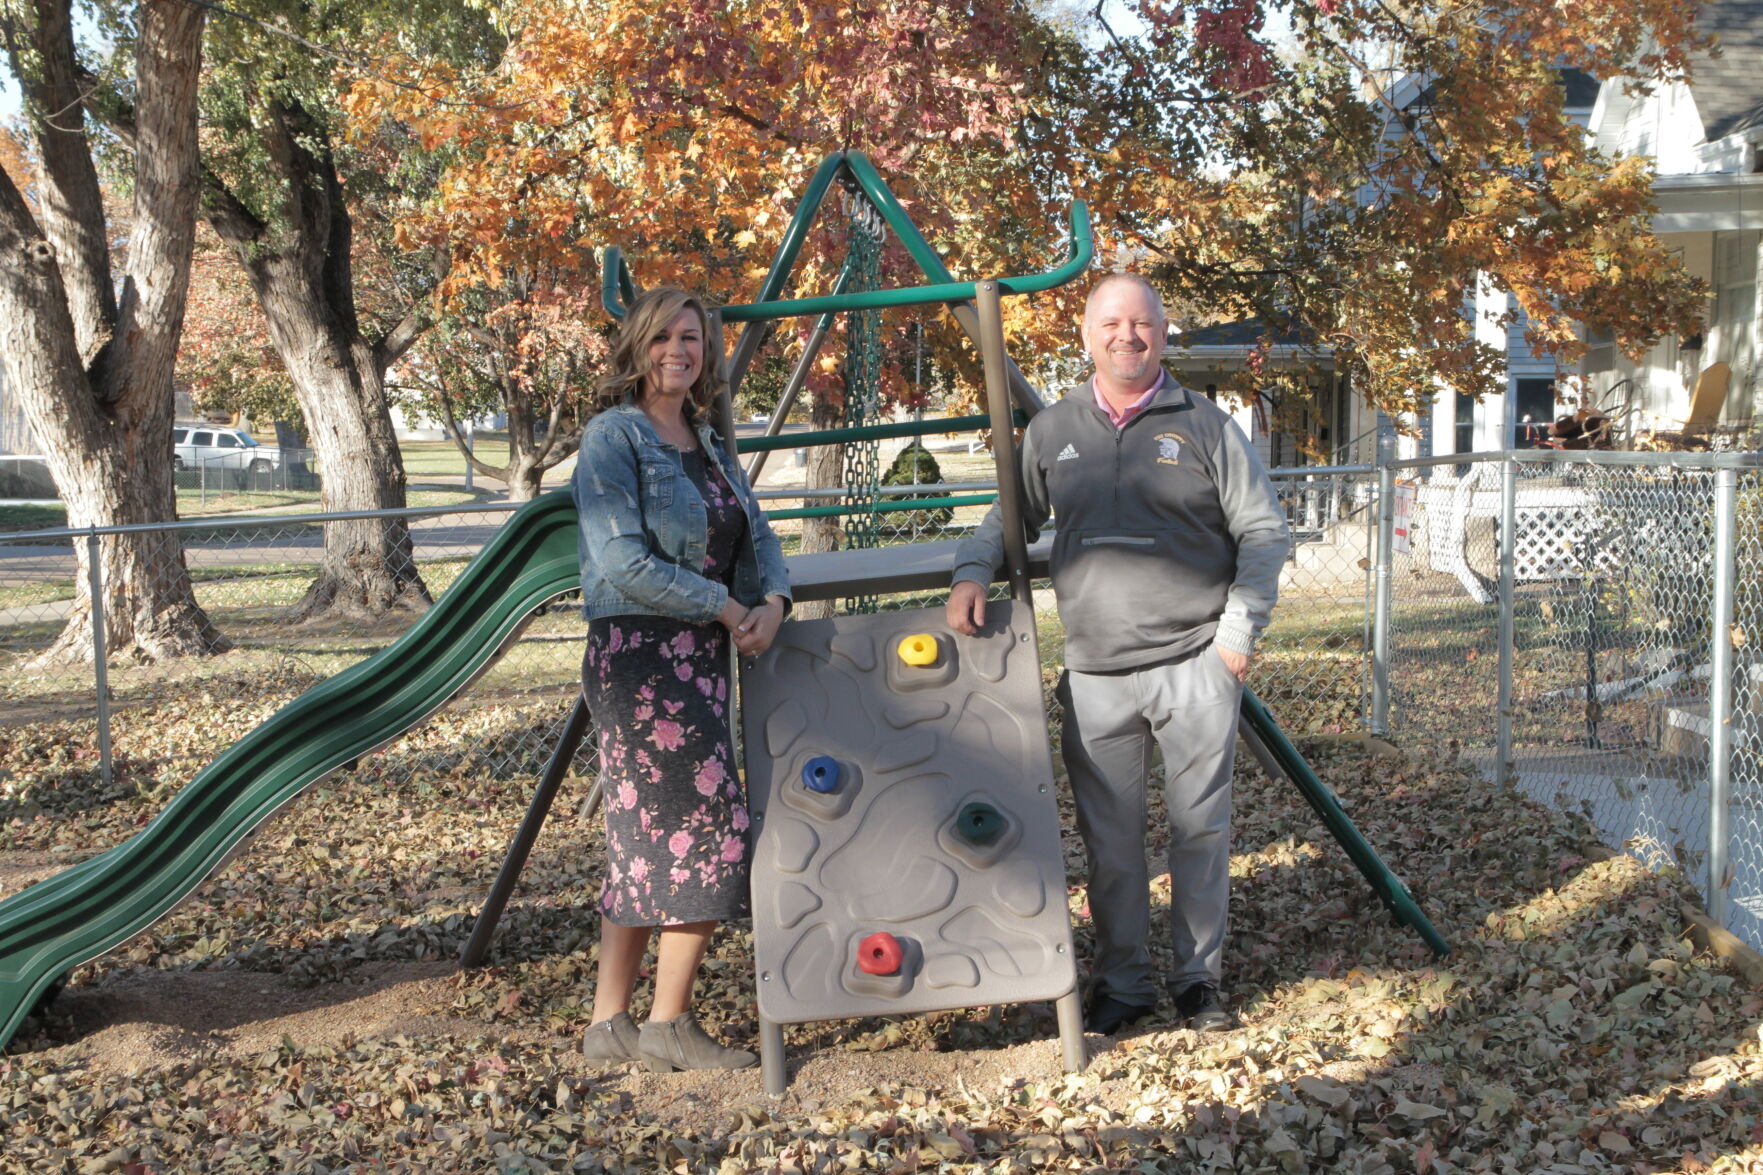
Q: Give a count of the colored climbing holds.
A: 4